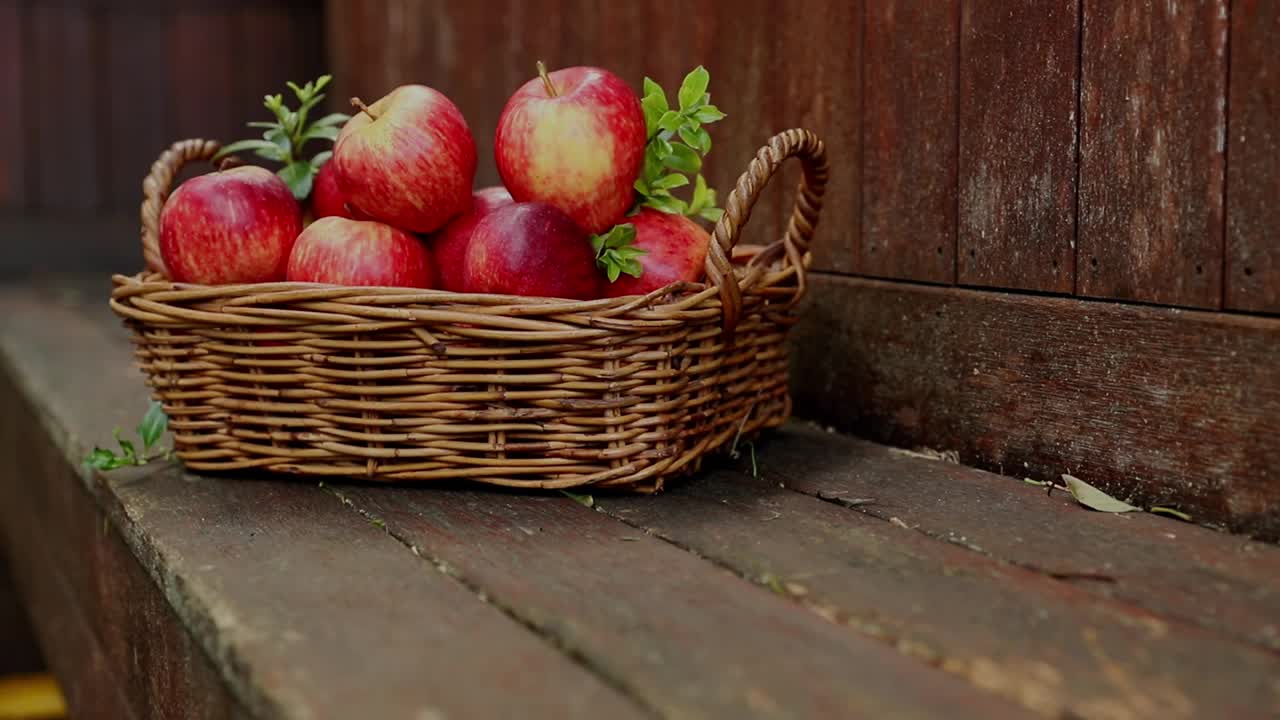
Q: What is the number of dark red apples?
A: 1